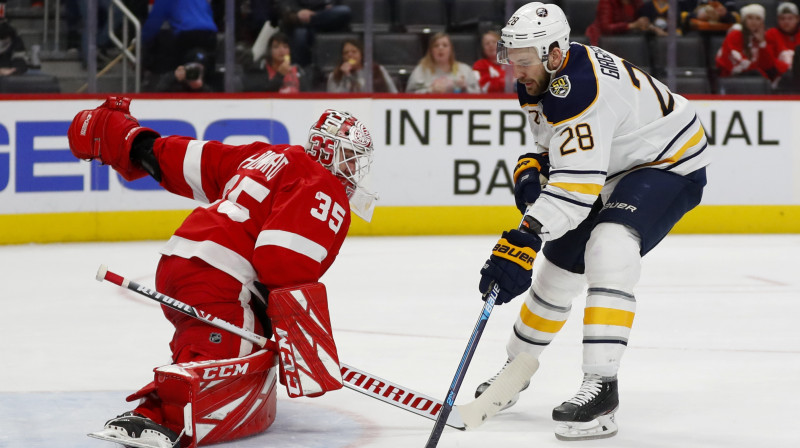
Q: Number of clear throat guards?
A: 1